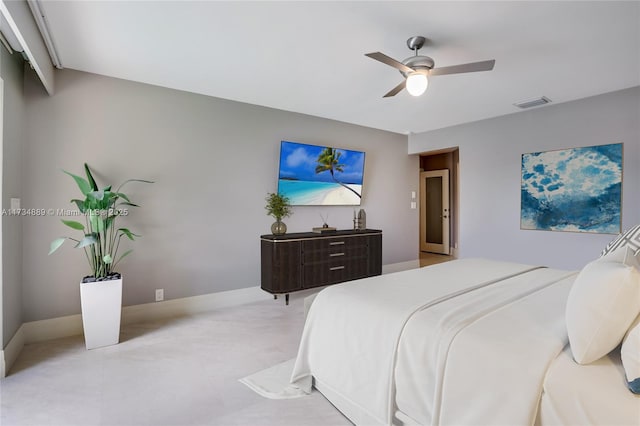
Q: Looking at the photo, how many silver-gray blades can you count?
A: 3